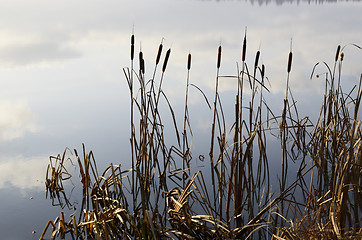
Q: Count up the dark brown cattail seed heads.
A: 12